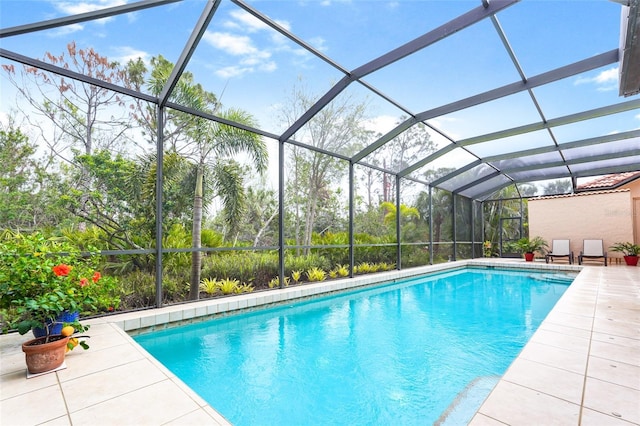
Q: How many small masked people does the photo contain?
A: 0